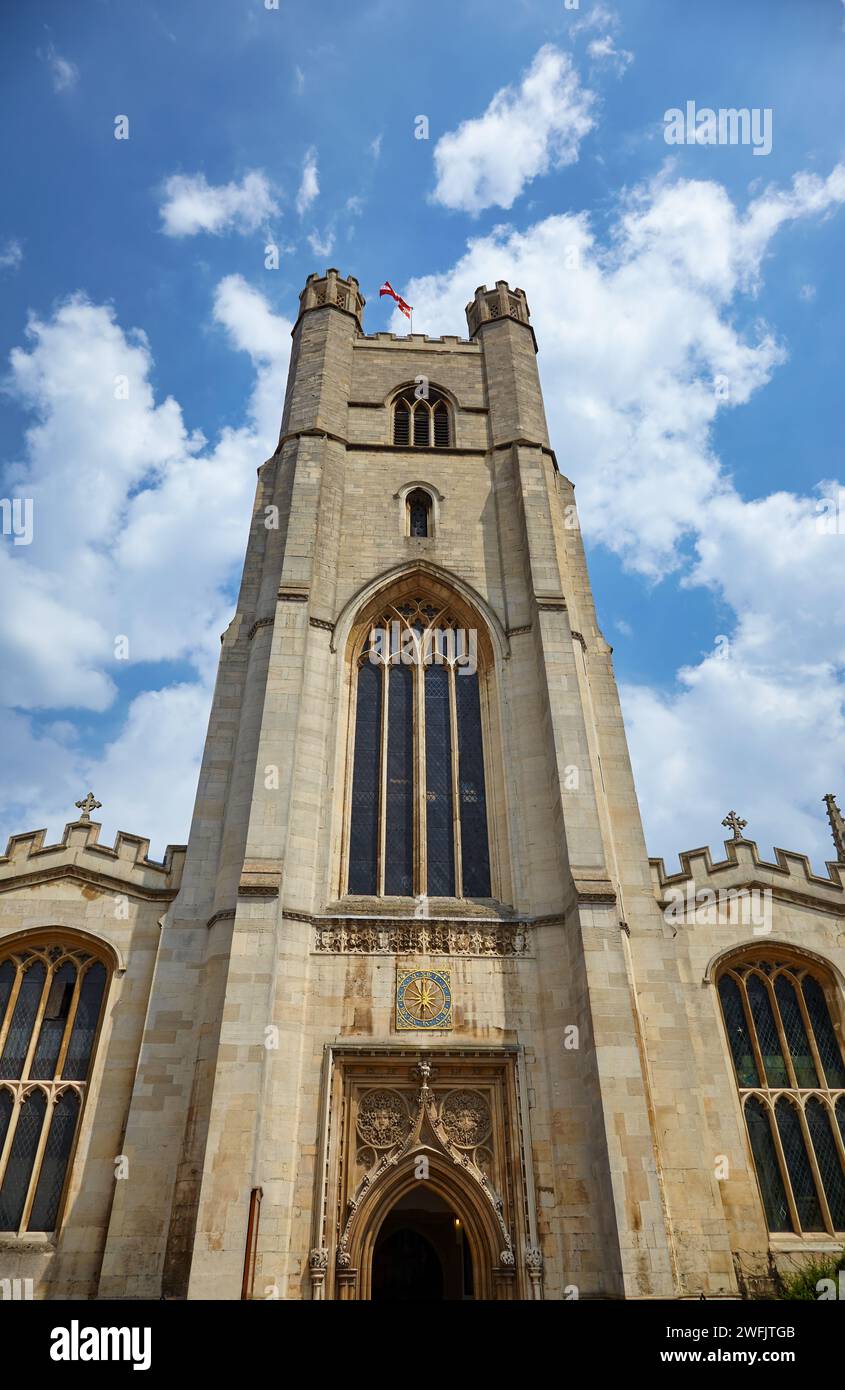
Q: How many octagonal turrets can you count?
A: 2